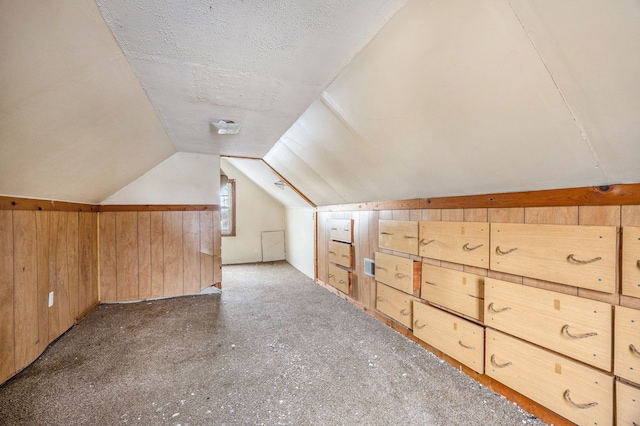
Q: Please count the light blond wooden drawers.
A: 15